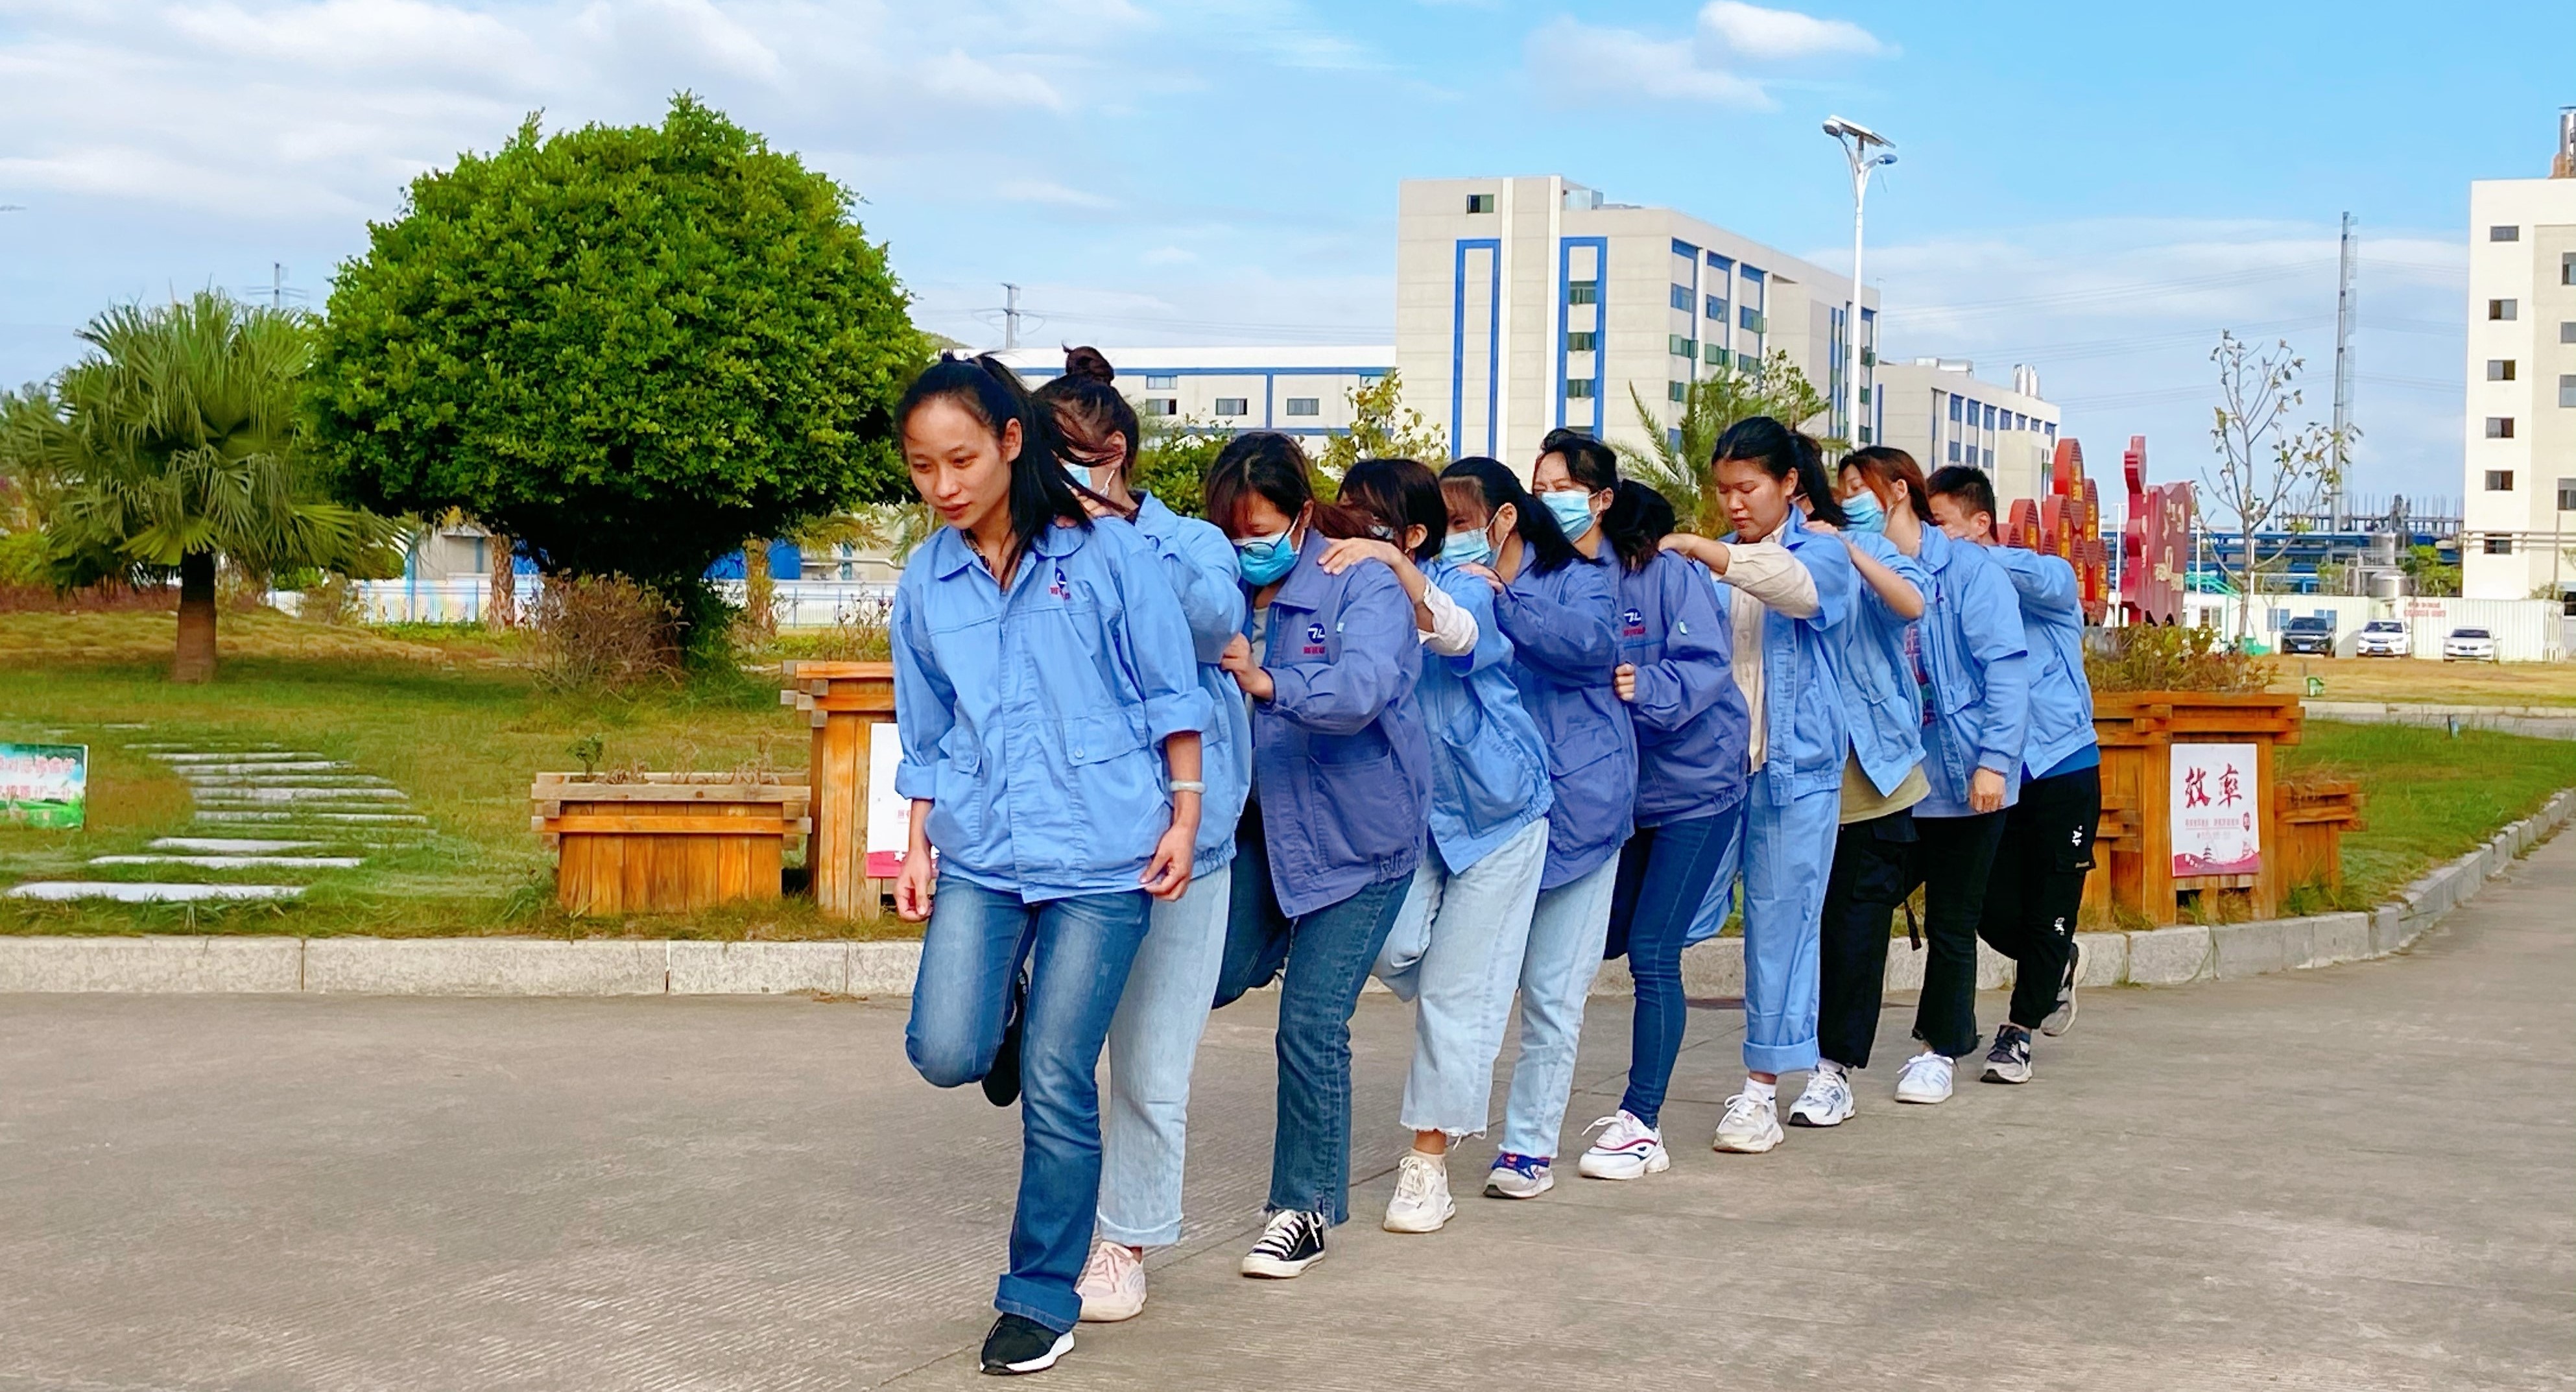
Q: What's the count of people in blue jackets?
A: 10